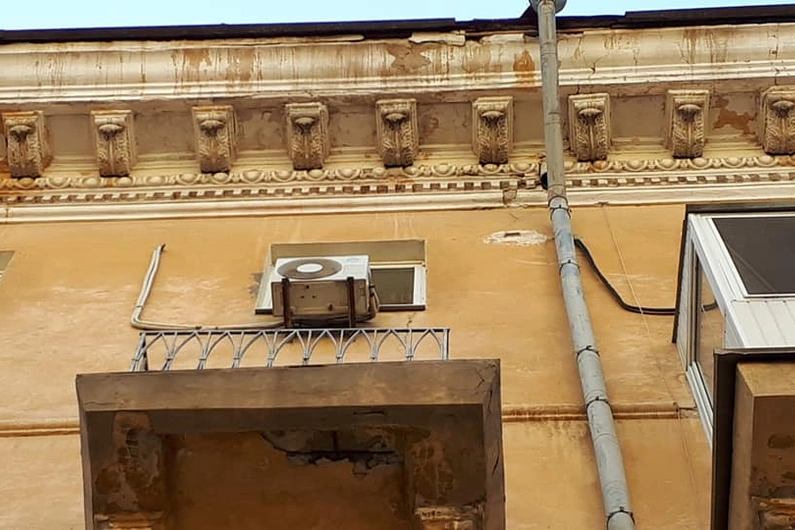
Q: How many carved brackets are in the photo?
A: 9